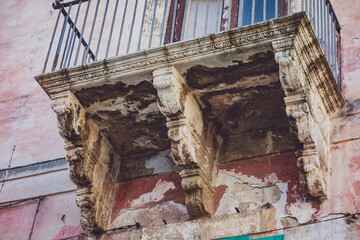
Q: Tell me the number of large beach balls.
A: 0